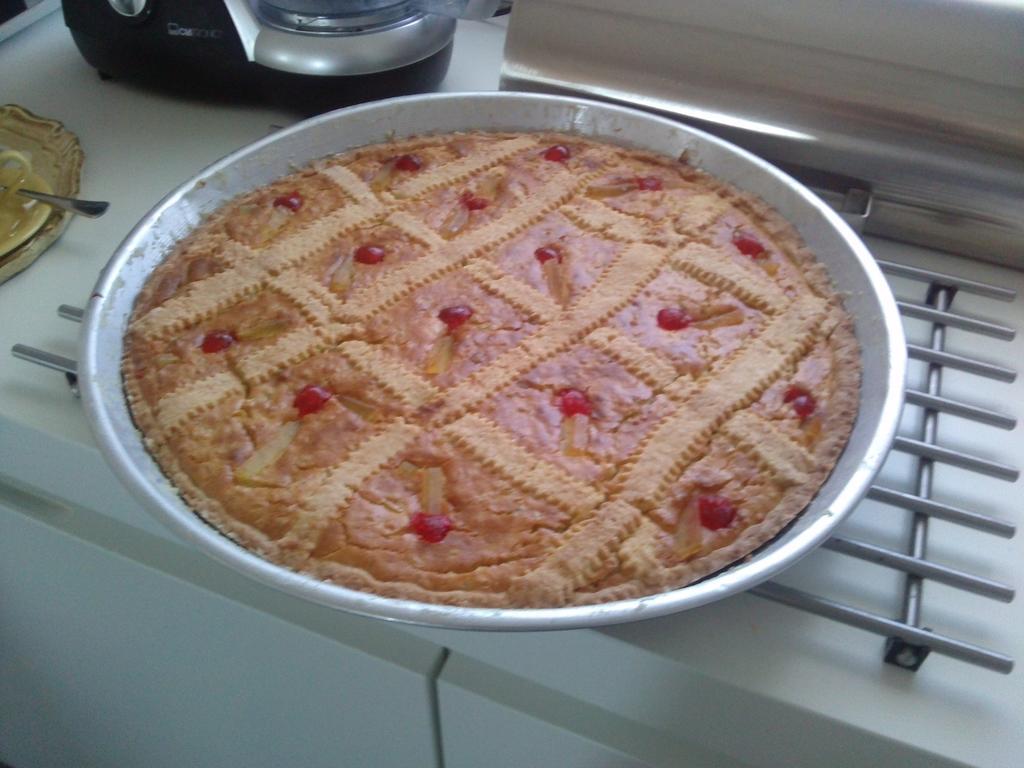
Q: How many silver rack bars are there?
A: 8